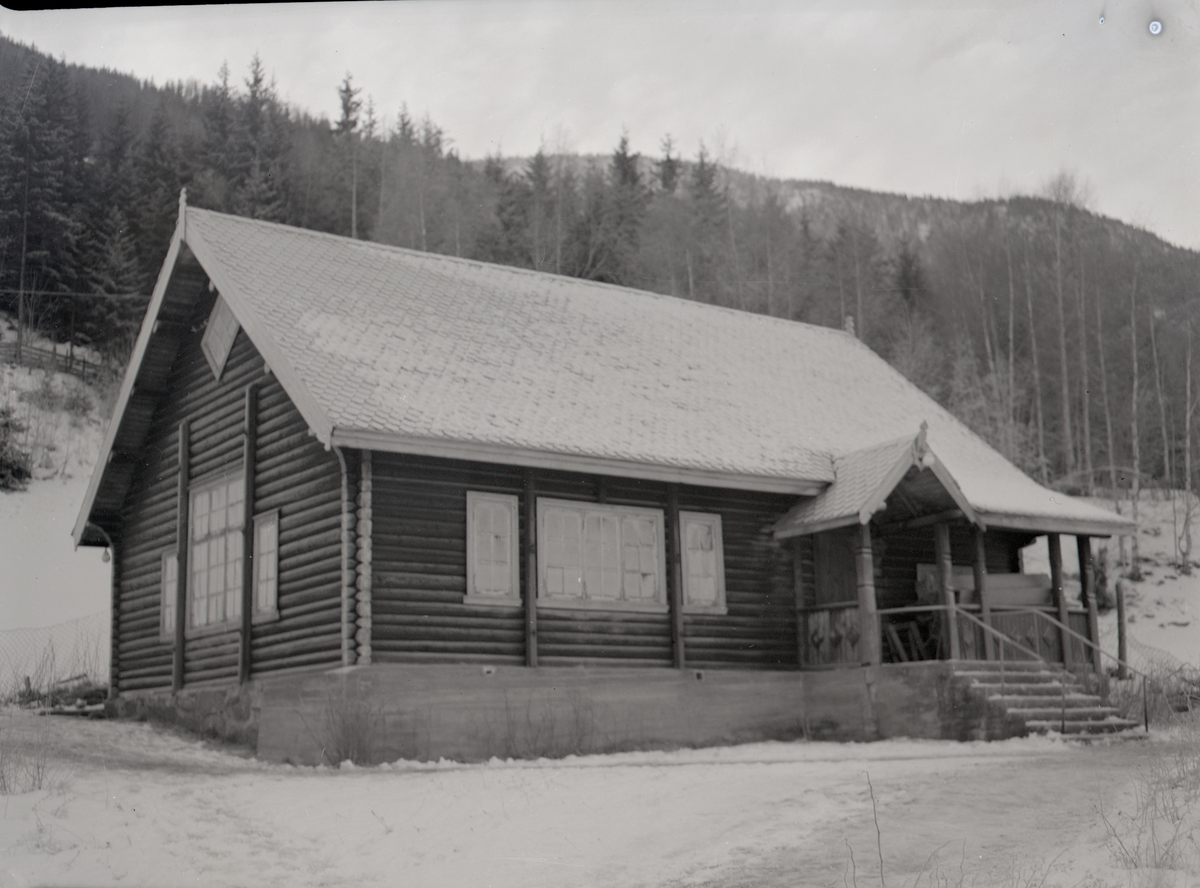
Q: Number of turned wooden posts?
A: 5